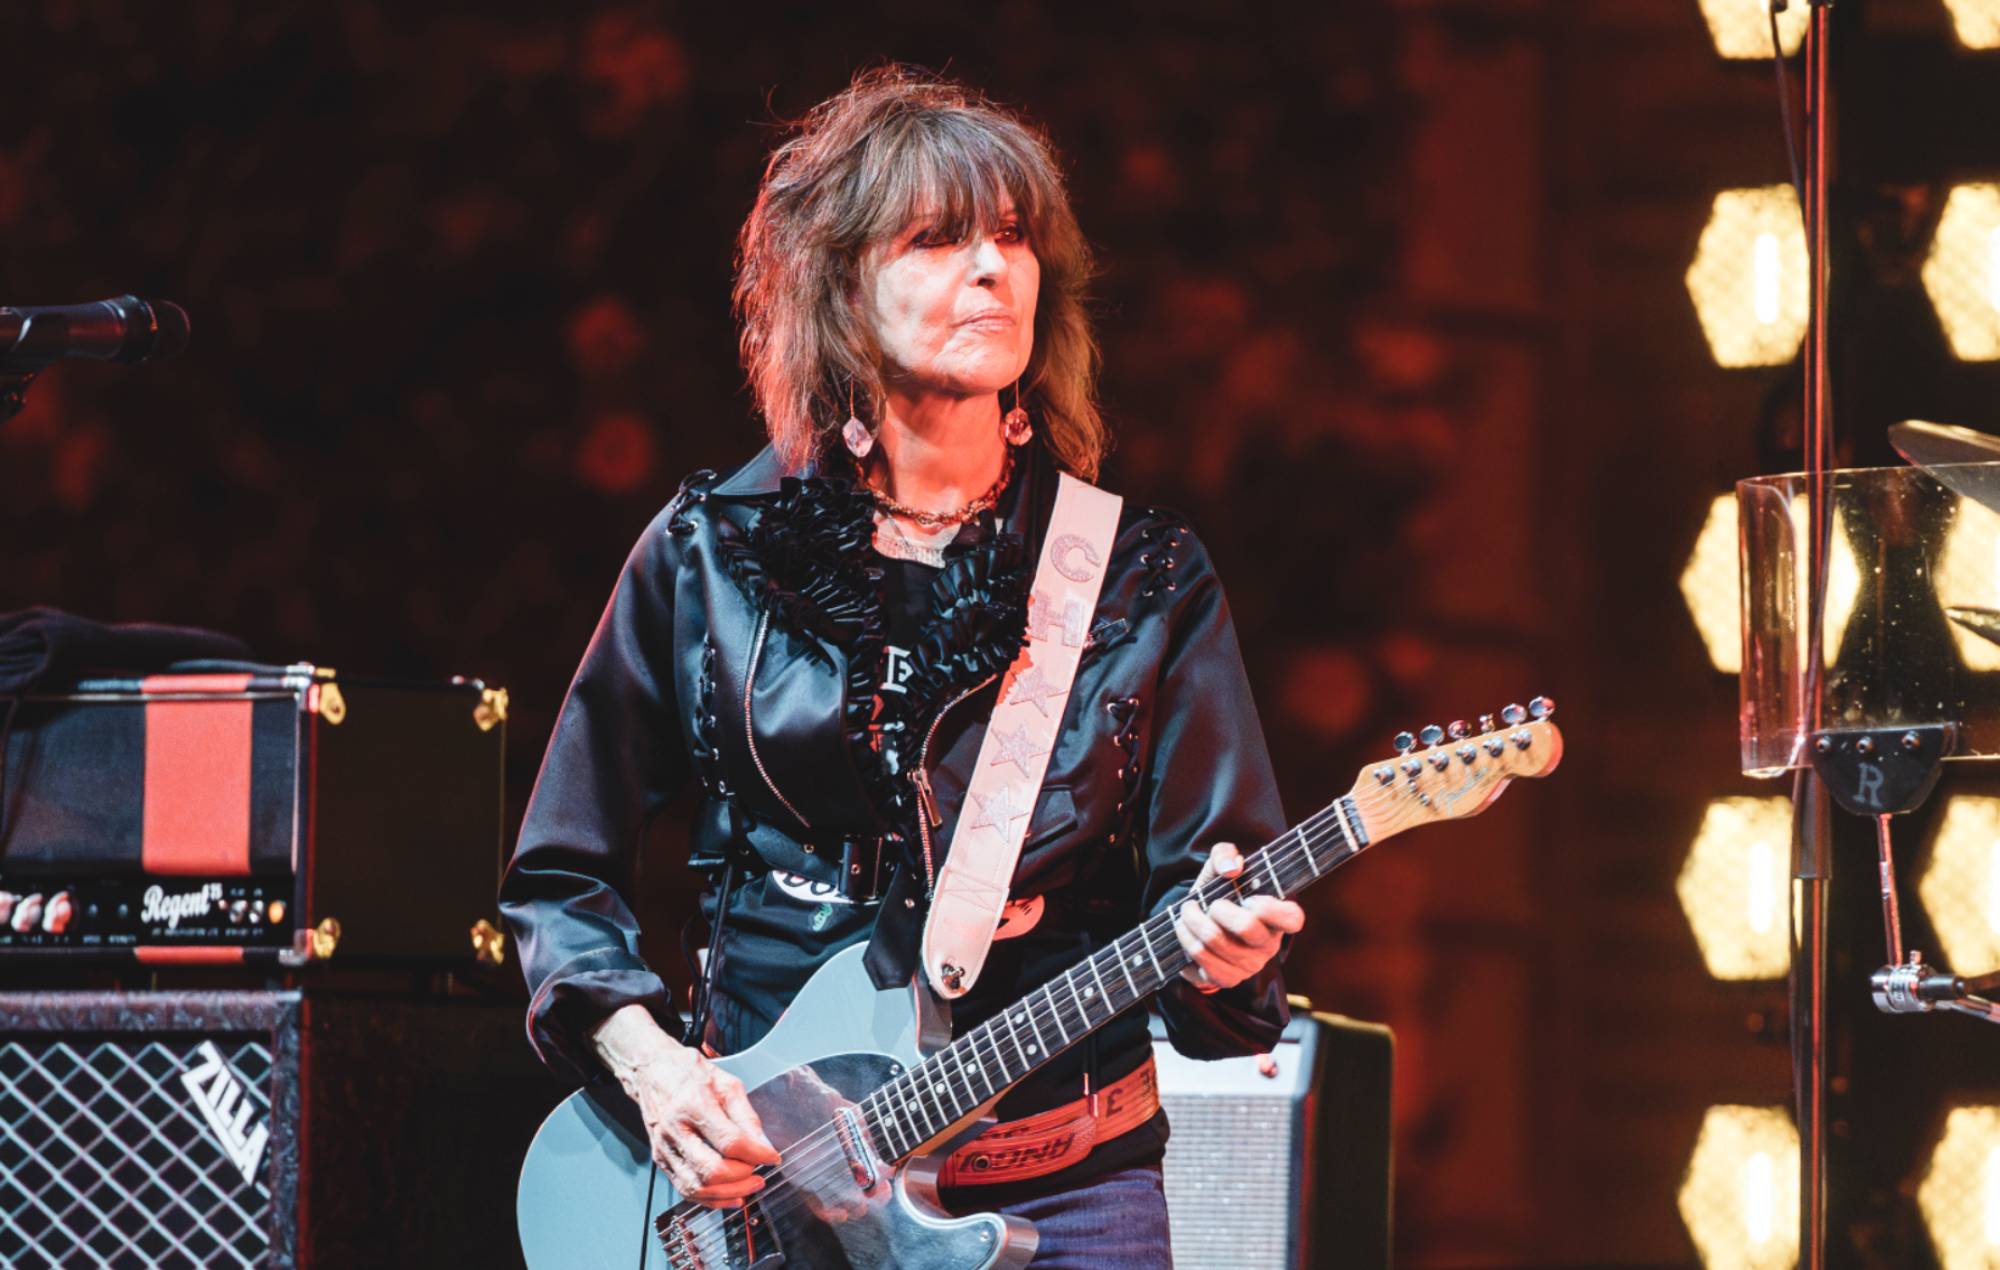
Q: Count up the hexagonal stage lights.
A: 10